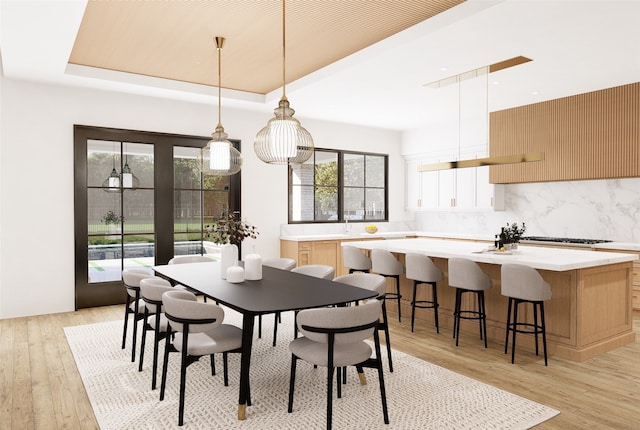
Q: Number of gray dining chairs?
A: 8